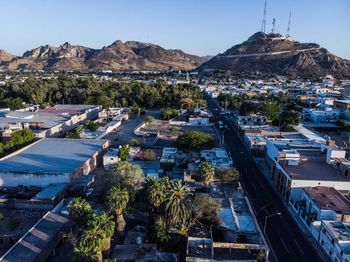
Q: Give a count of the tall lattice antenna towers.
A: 3